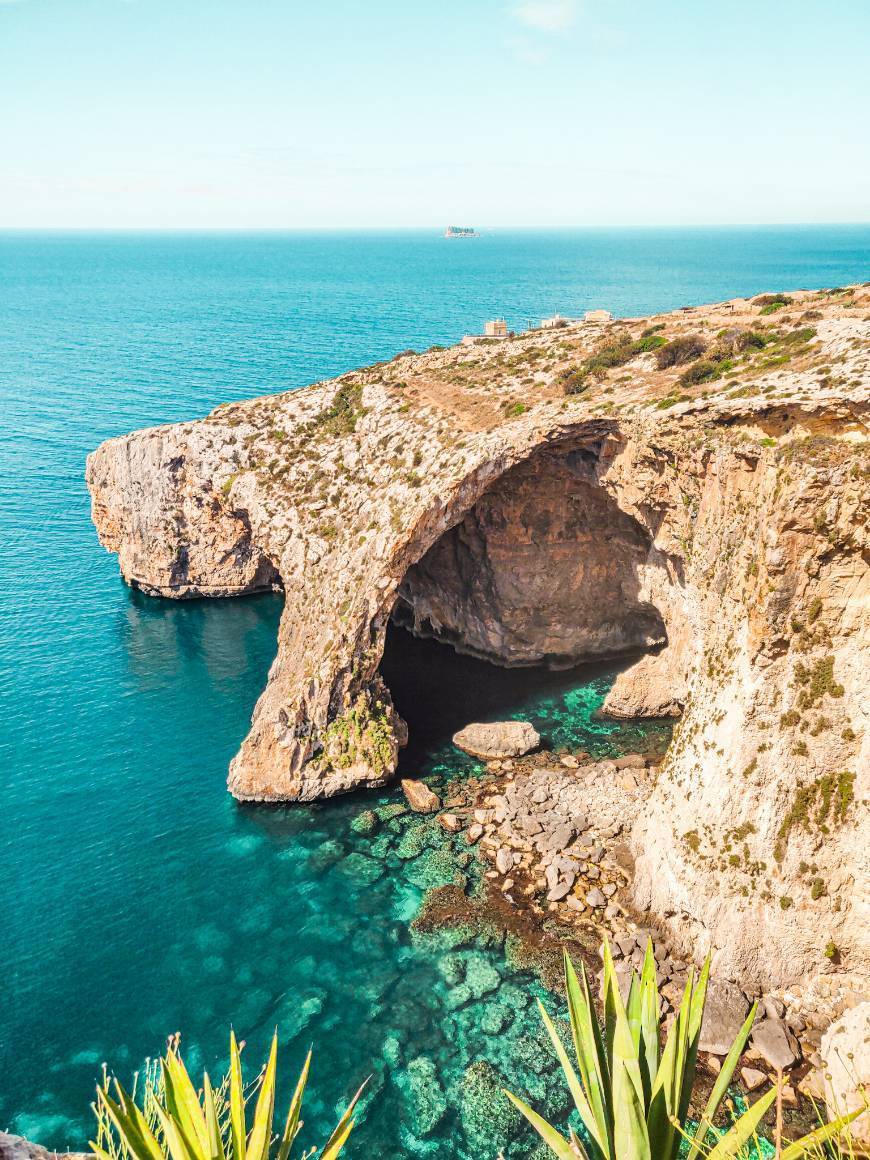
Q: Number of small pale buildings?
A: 3